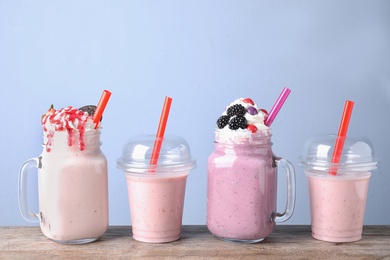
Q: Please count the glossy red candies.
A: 3